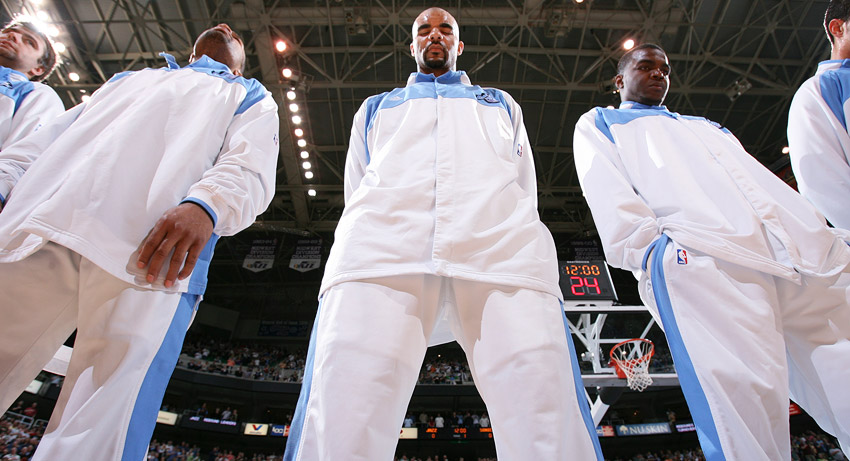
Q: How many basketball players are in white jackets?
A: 5